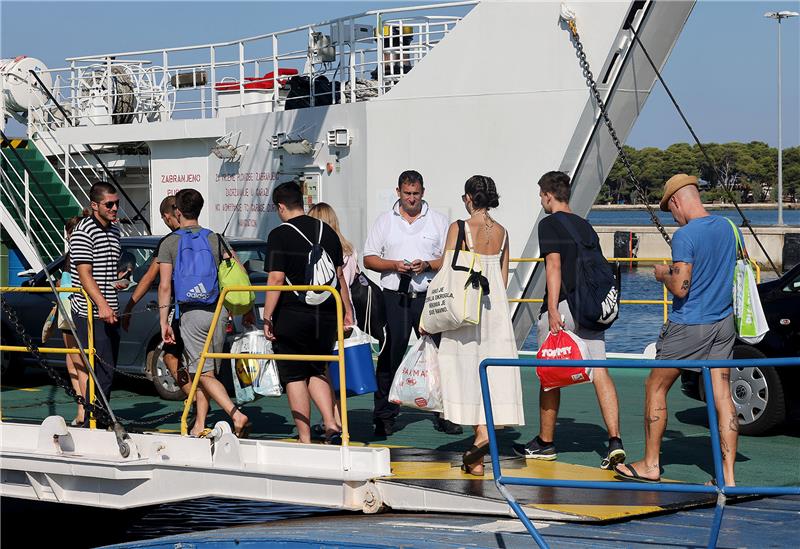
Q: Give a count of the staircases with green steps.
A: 1